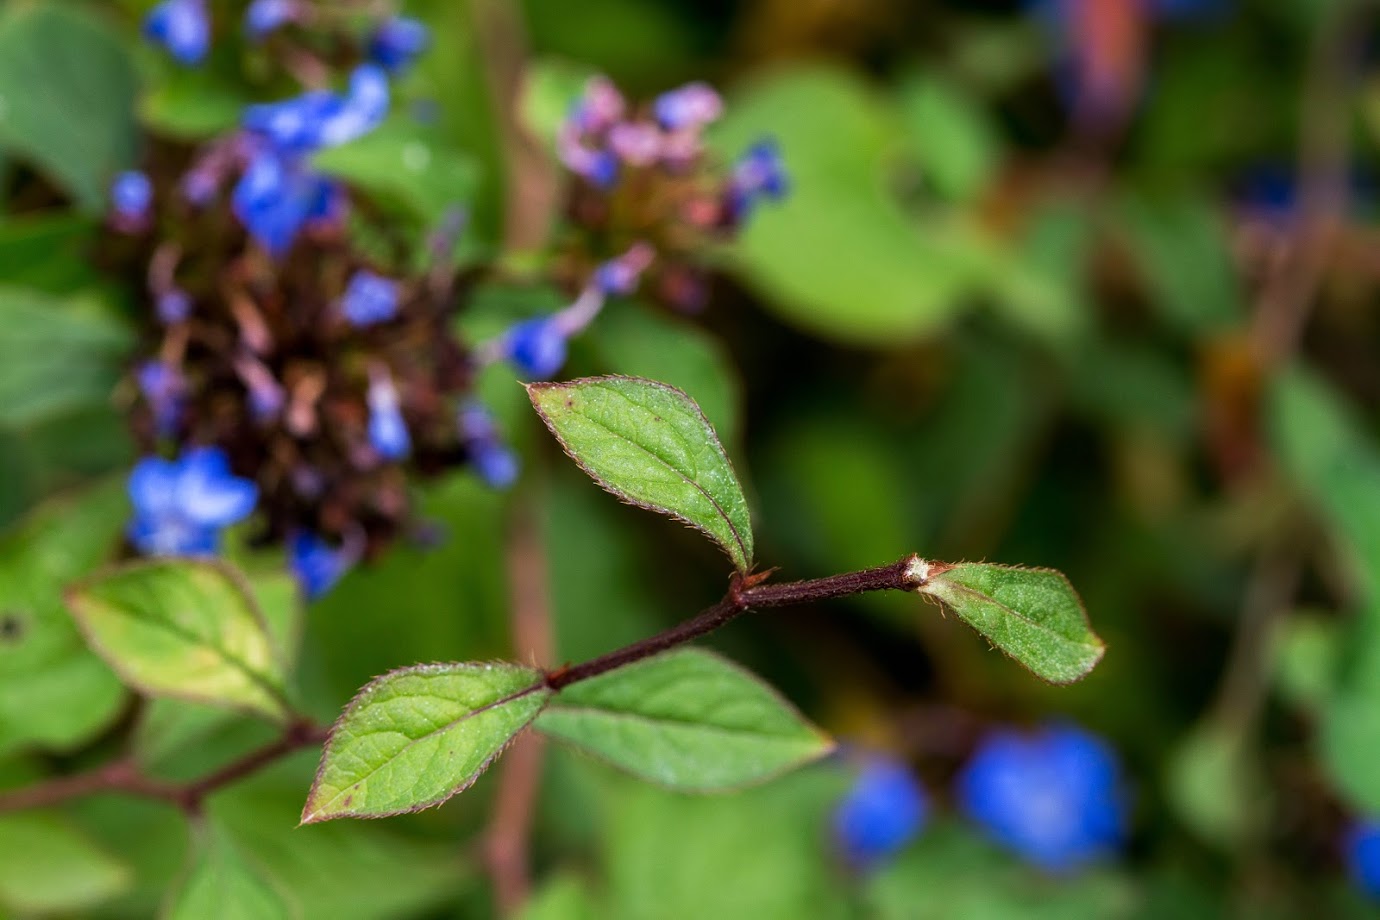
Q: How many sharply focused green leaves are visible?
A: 3